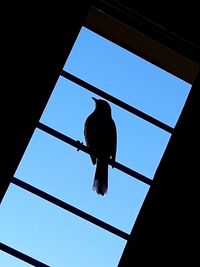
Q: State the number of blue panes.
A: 5